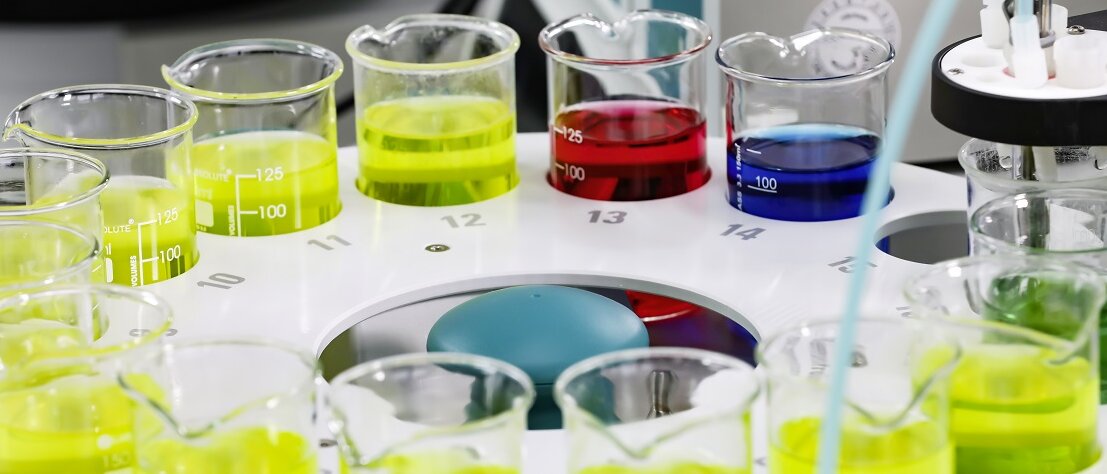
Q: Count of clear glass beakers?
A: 15